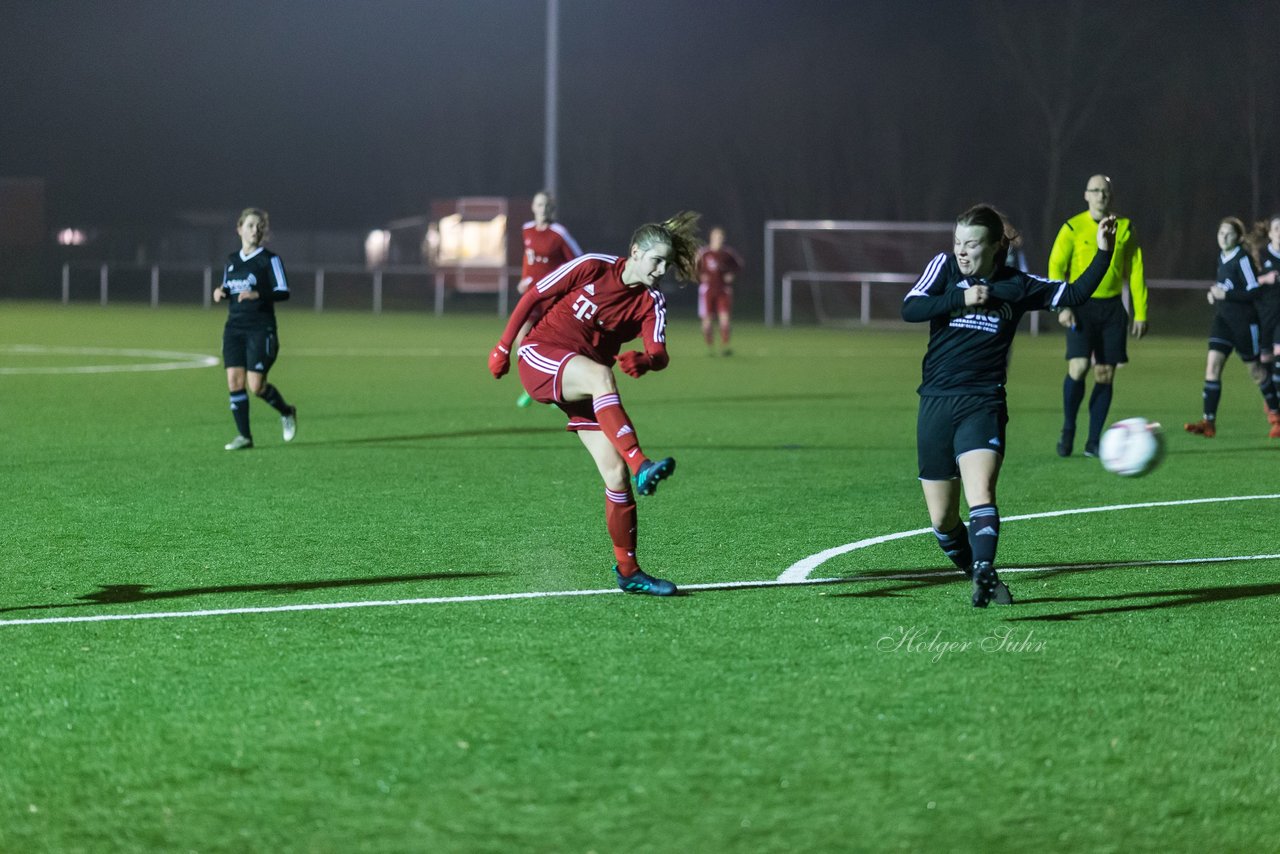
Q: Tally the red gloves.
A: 2